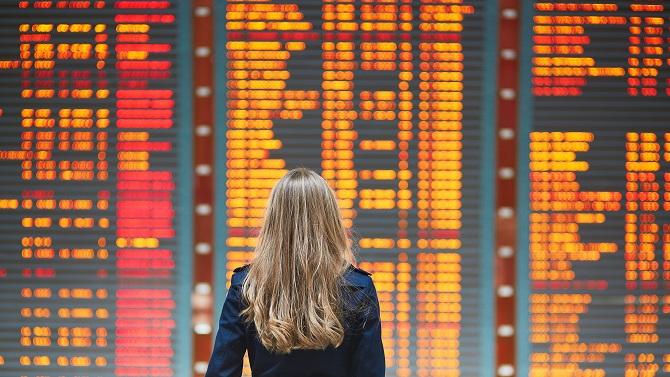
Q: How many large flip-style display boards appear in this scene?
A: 3